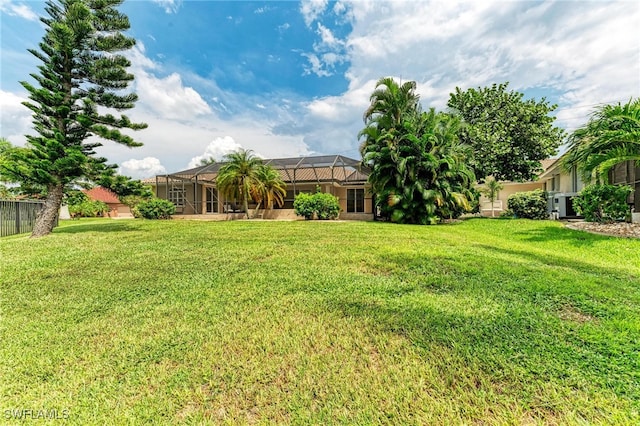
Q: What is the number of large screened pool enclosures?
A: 1